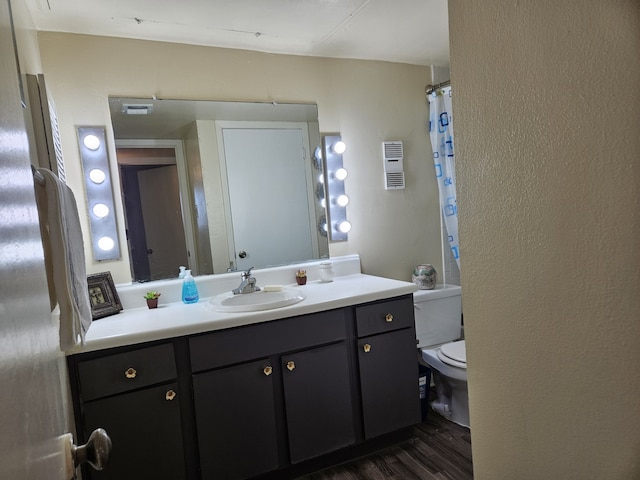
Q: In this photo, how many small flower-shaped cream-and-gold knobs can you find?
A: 6